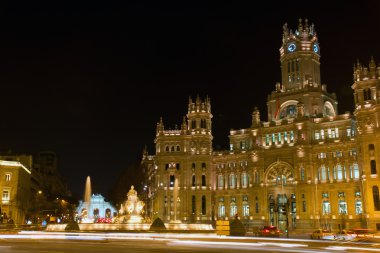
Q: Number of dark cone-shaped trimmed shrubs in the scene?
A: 3